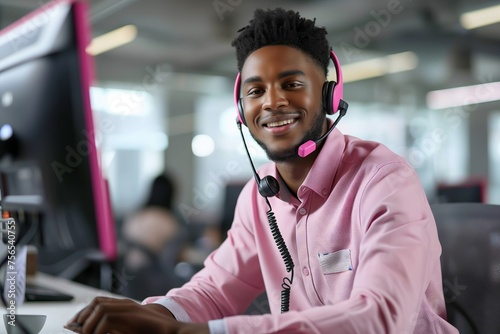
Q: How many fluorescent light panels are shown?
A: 4